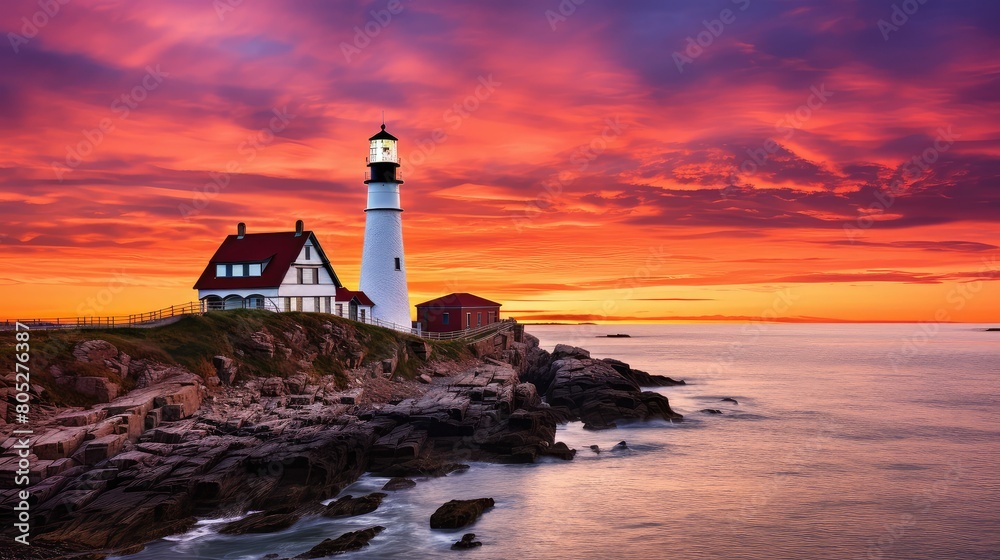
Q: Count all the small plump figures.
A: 0